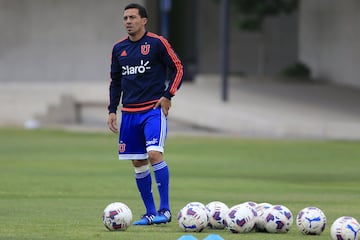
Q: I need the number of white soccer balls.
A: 9